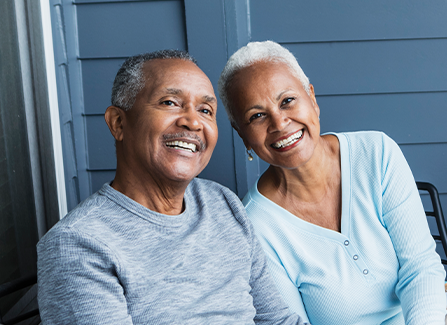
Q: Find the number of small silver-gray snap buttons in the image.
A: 3